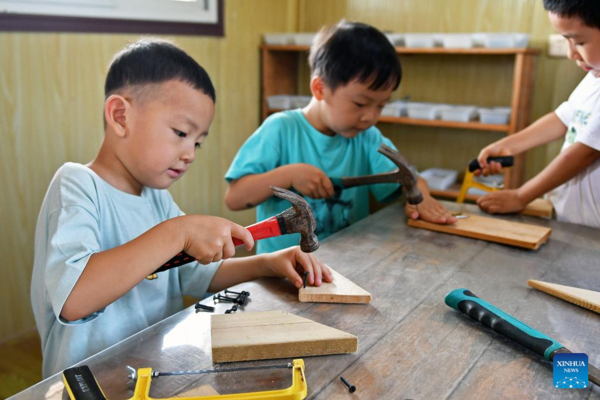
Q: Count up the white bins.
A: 14